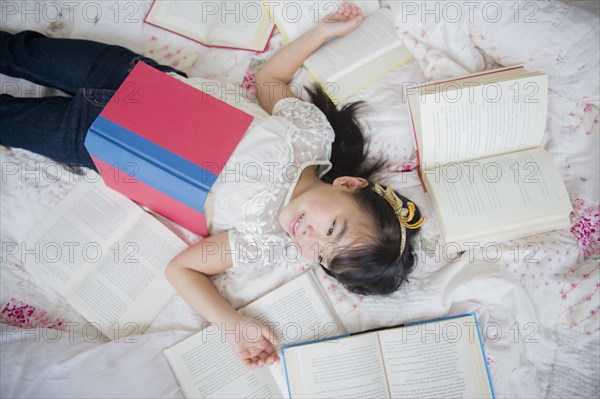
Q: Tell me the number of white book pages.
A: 12